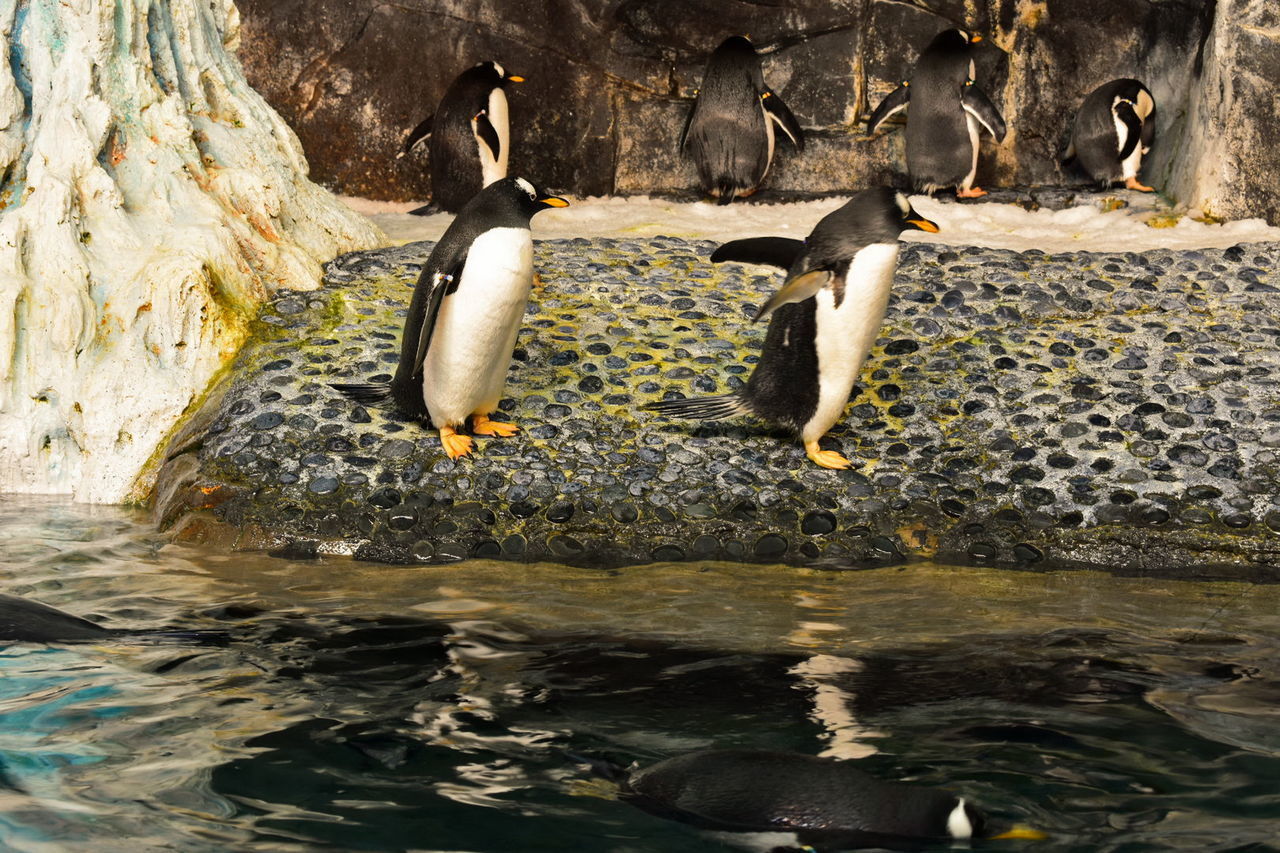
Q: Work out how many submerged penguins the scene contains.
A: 2